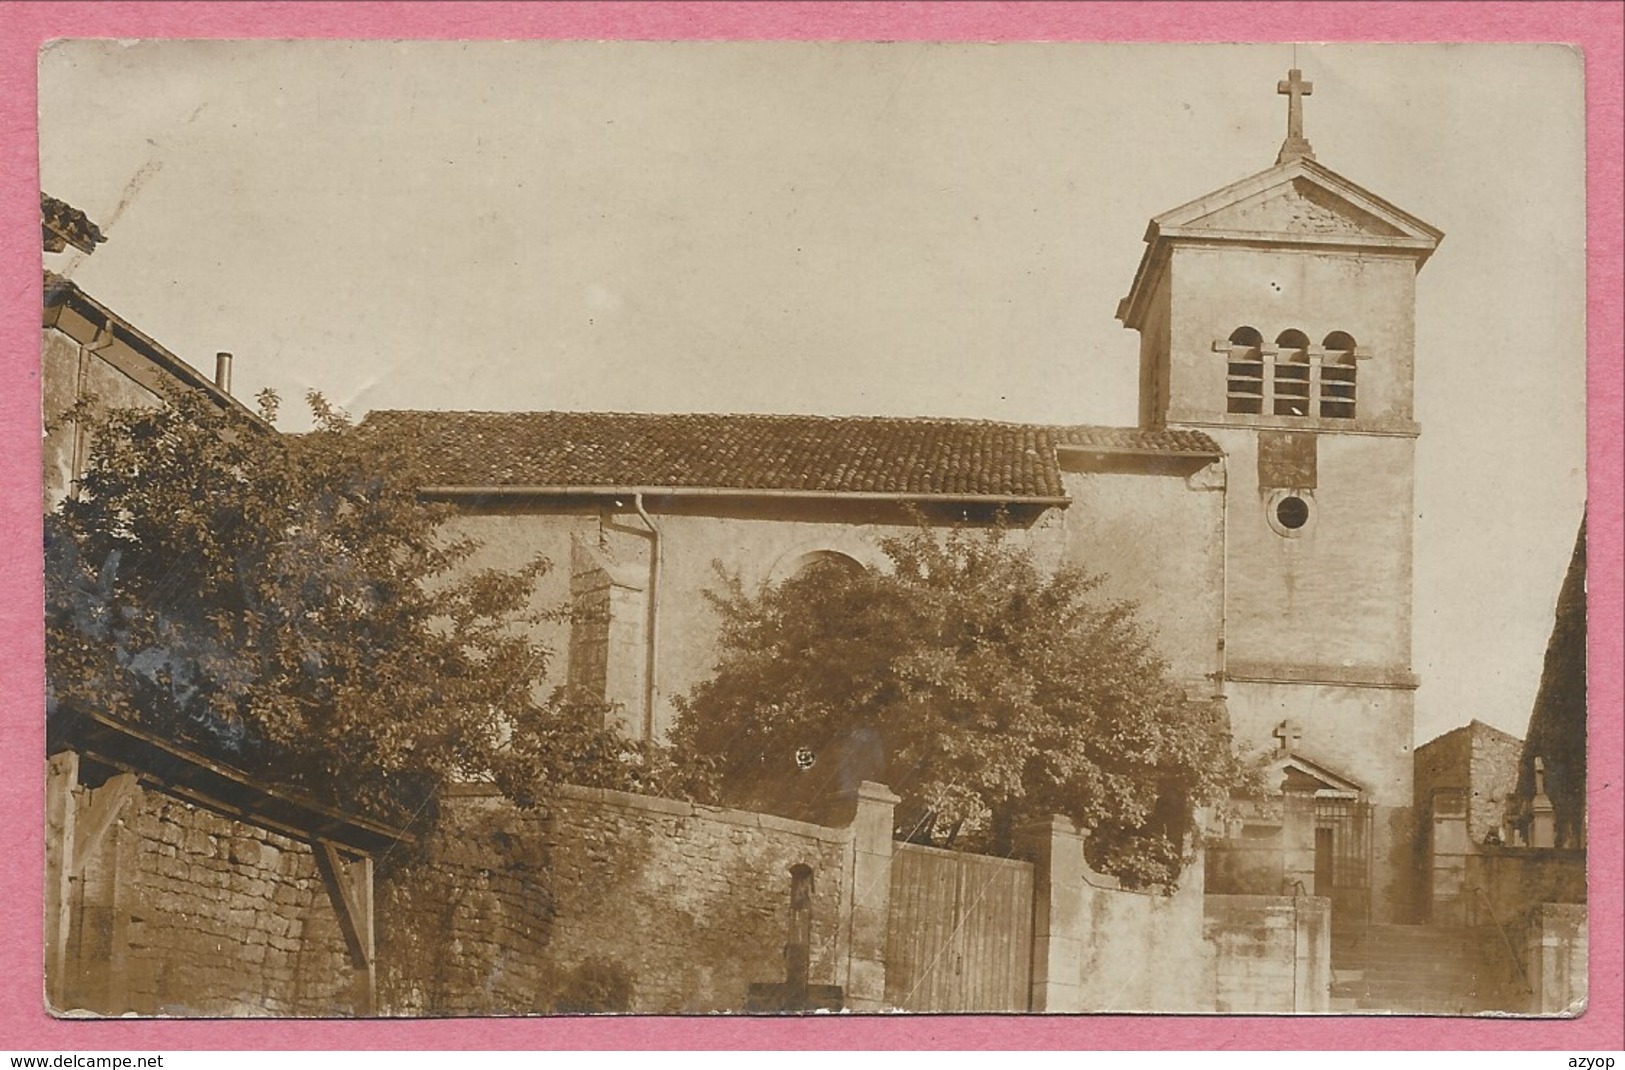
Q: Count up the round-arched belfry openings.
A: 3